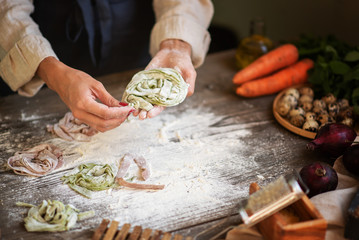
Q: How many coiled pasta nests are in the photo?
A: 5